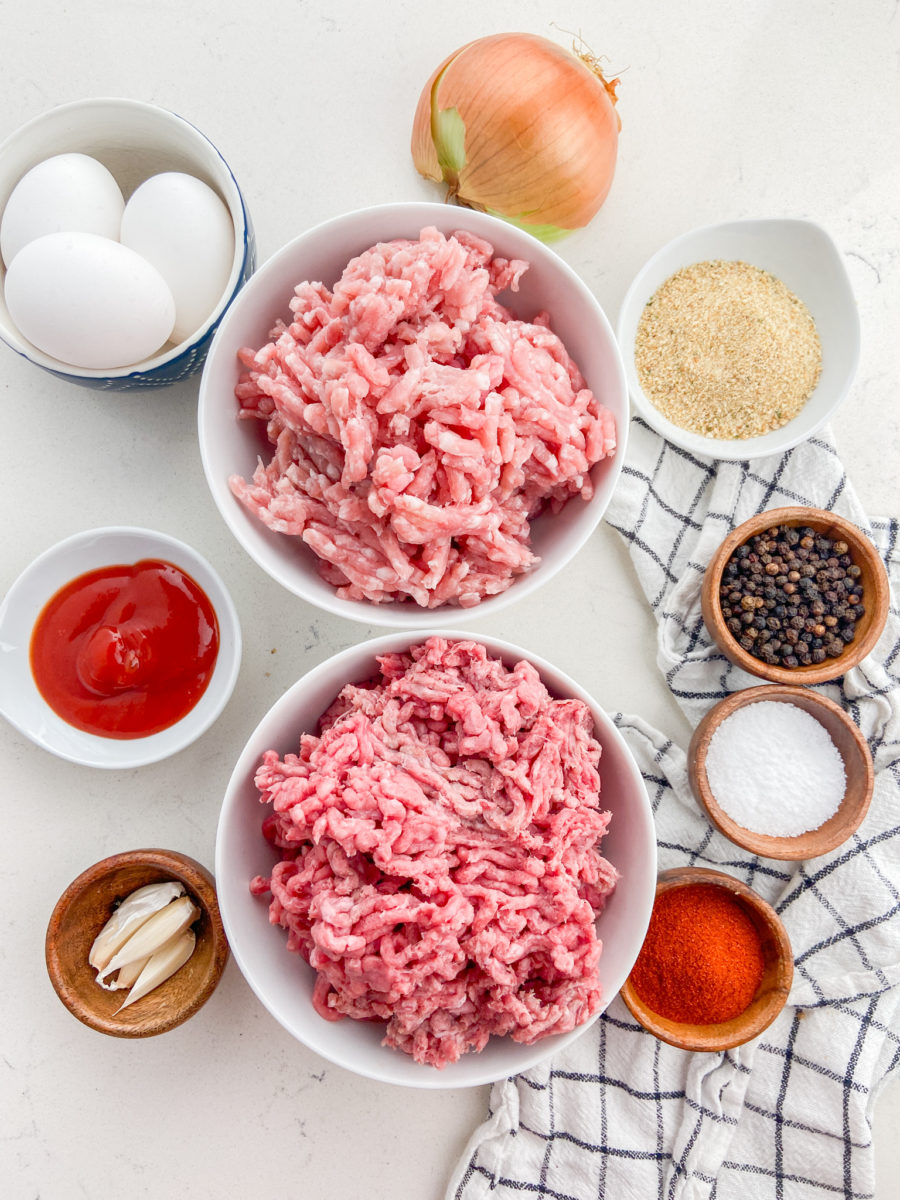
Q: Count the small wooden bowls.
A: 4